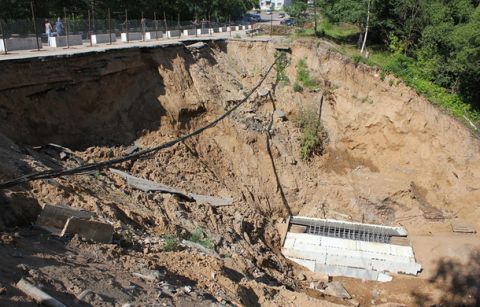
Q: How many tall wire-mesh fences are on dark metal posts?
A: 1